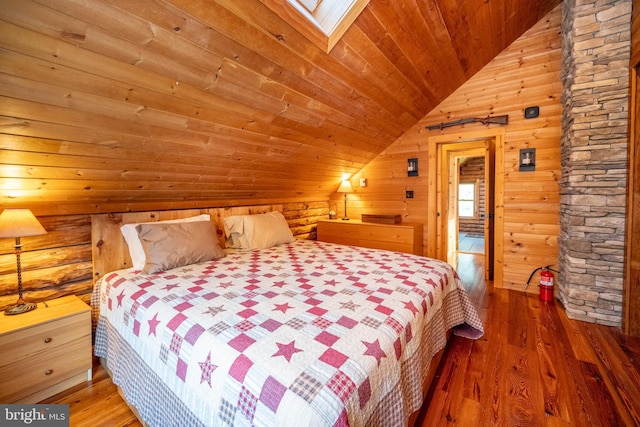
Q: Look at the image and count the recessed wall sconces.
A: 2